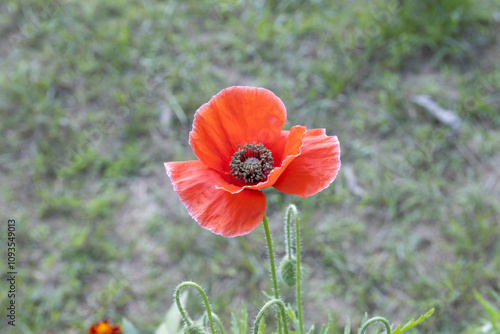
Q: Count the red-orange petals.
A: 4